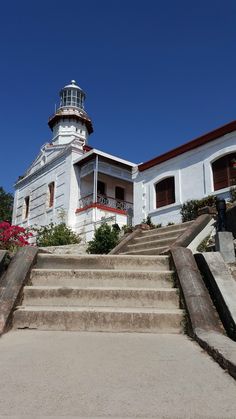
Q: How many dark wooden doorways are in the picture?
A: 2